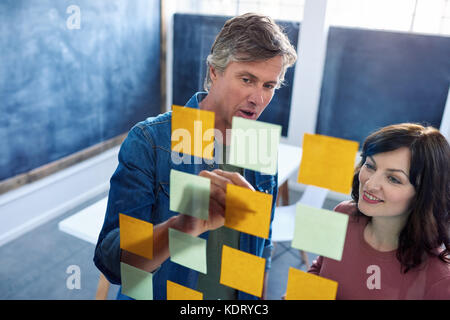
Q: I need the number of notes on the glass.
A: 12